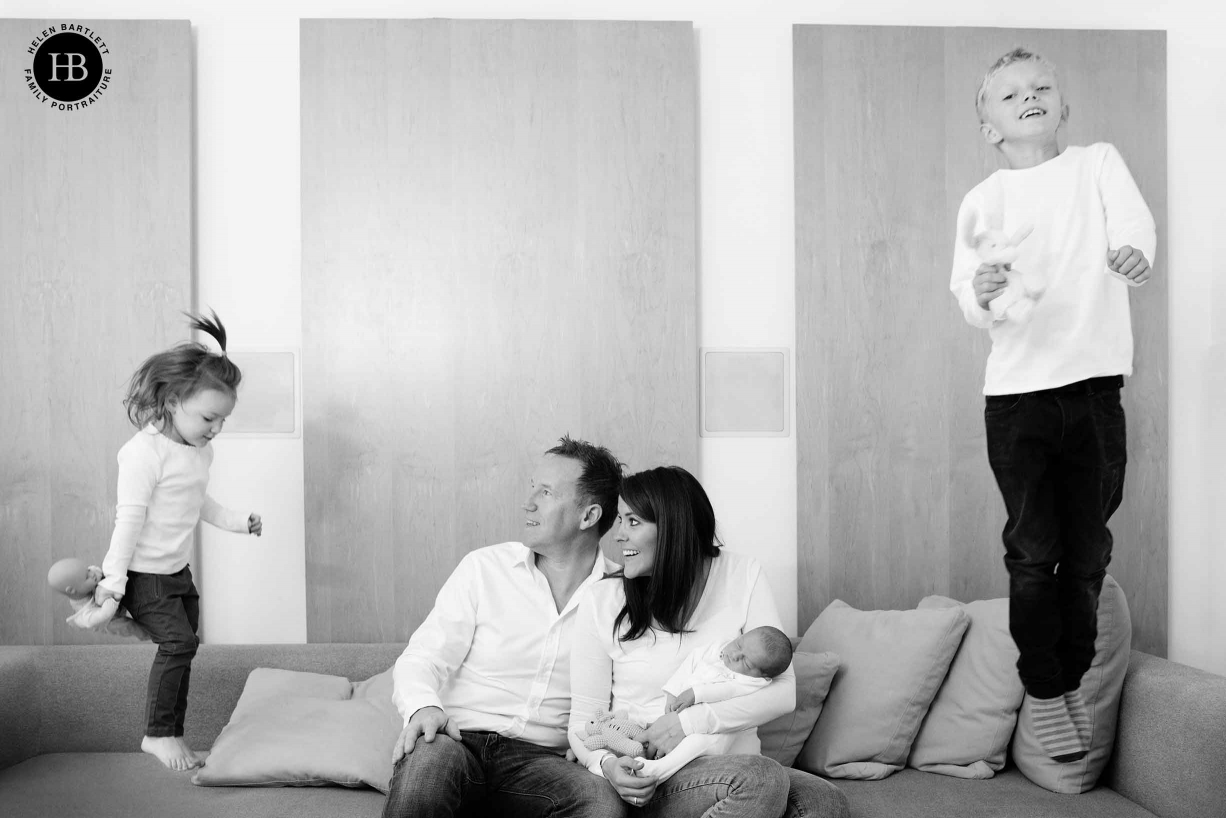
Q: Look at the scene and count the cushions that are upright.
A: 4